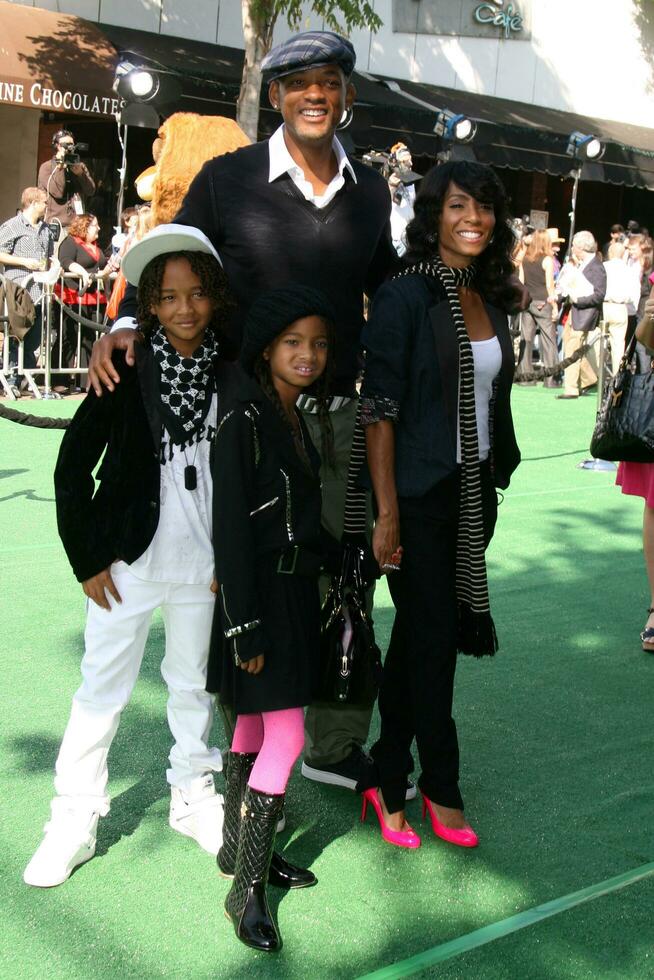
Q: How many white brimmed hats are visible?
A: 1